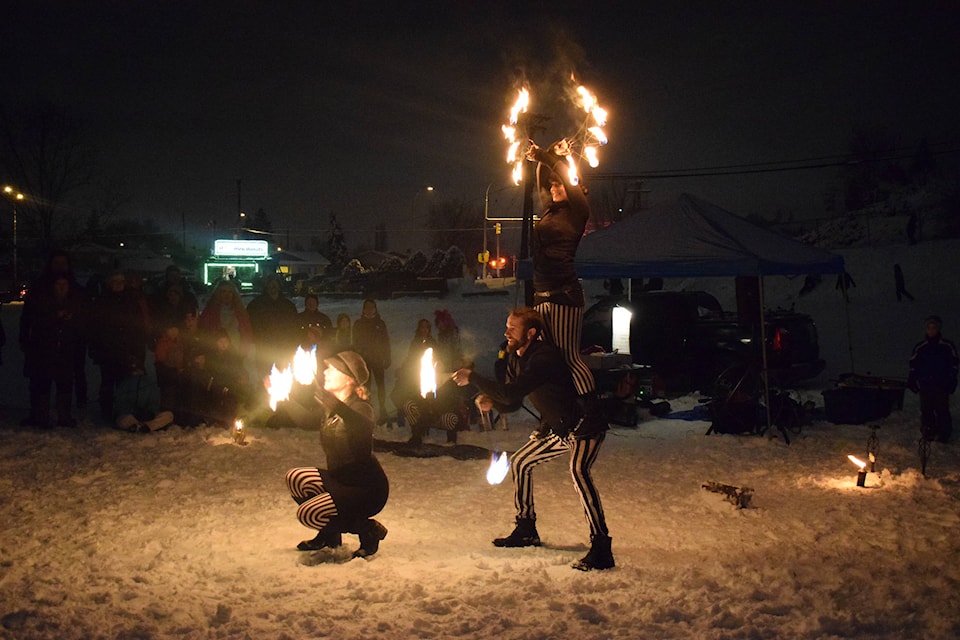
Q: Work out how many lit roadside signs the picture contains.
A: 1